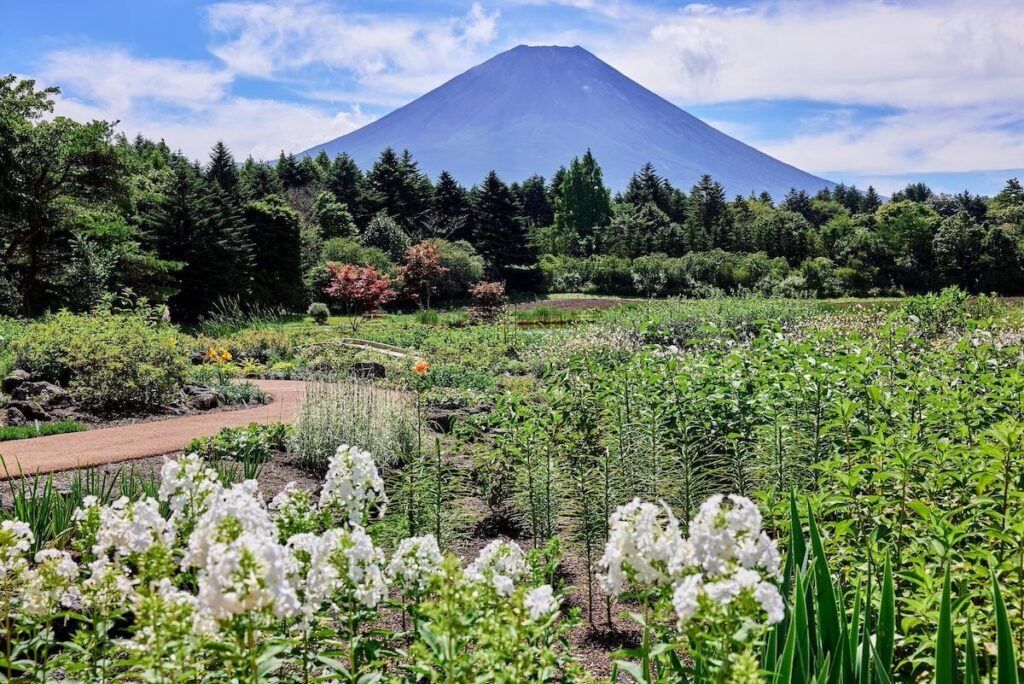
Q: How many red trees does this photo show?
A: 3